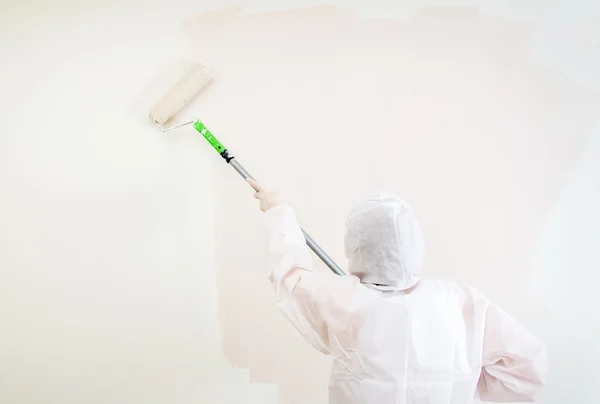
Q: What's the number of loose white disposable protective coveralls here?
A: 1